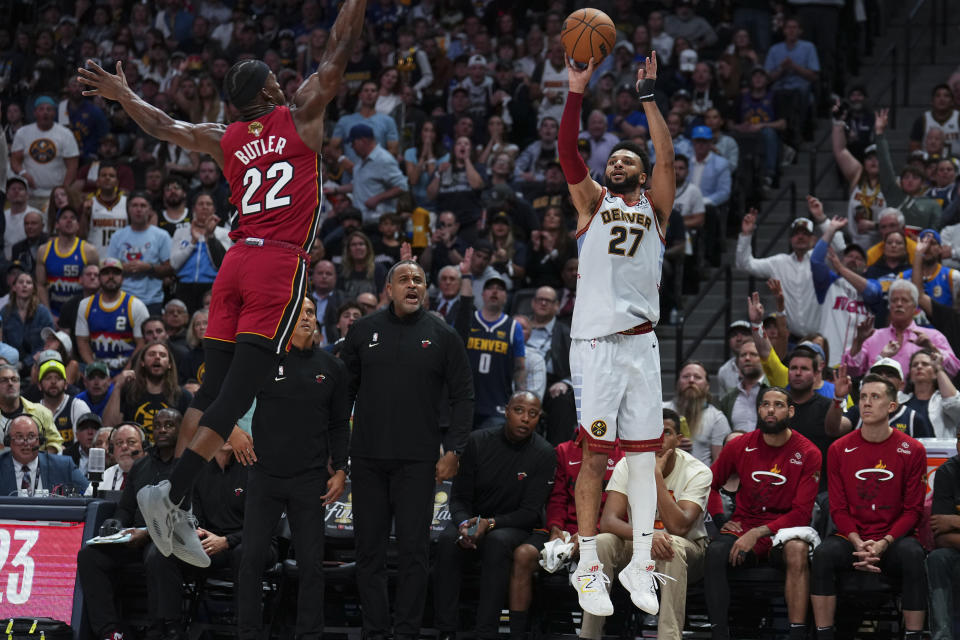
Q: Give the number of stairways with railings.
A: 1